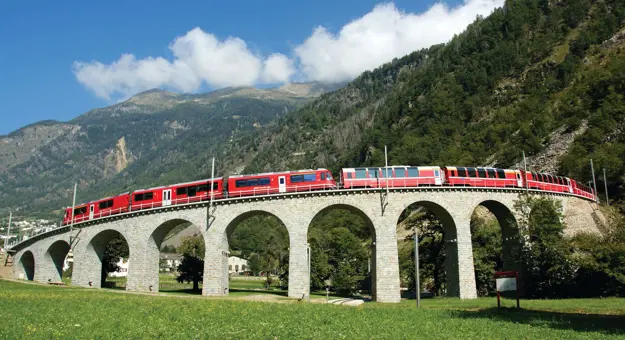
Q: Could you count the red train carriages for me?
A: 7